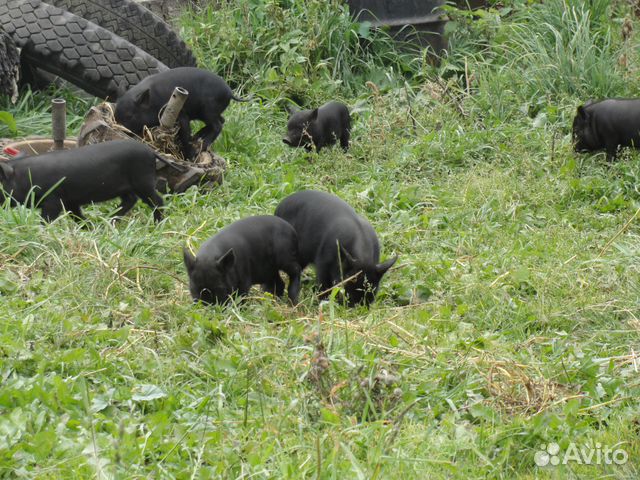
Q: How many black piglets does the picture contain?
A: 6